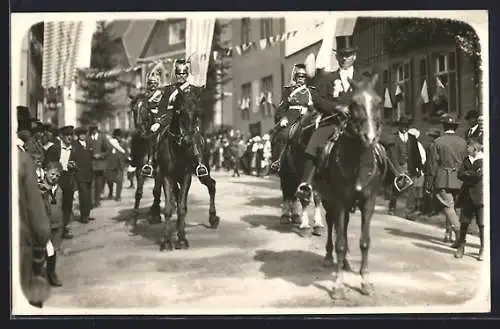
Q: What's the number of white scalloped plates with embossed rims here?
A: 0